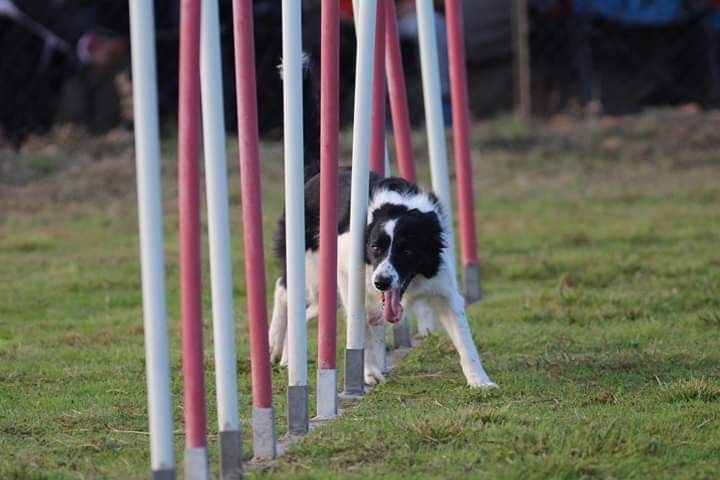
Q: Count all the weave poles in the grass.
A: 12